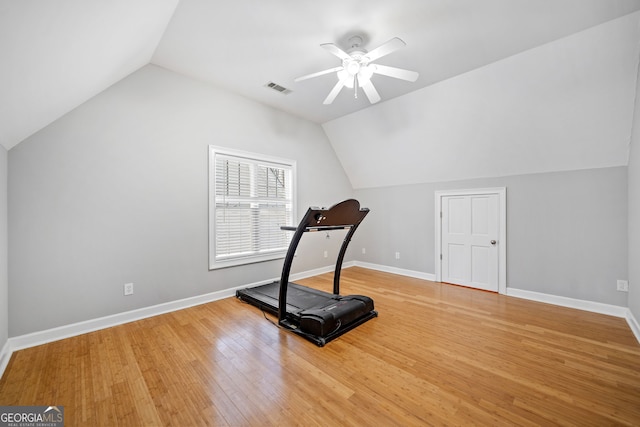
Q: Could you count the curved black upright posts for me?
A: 2